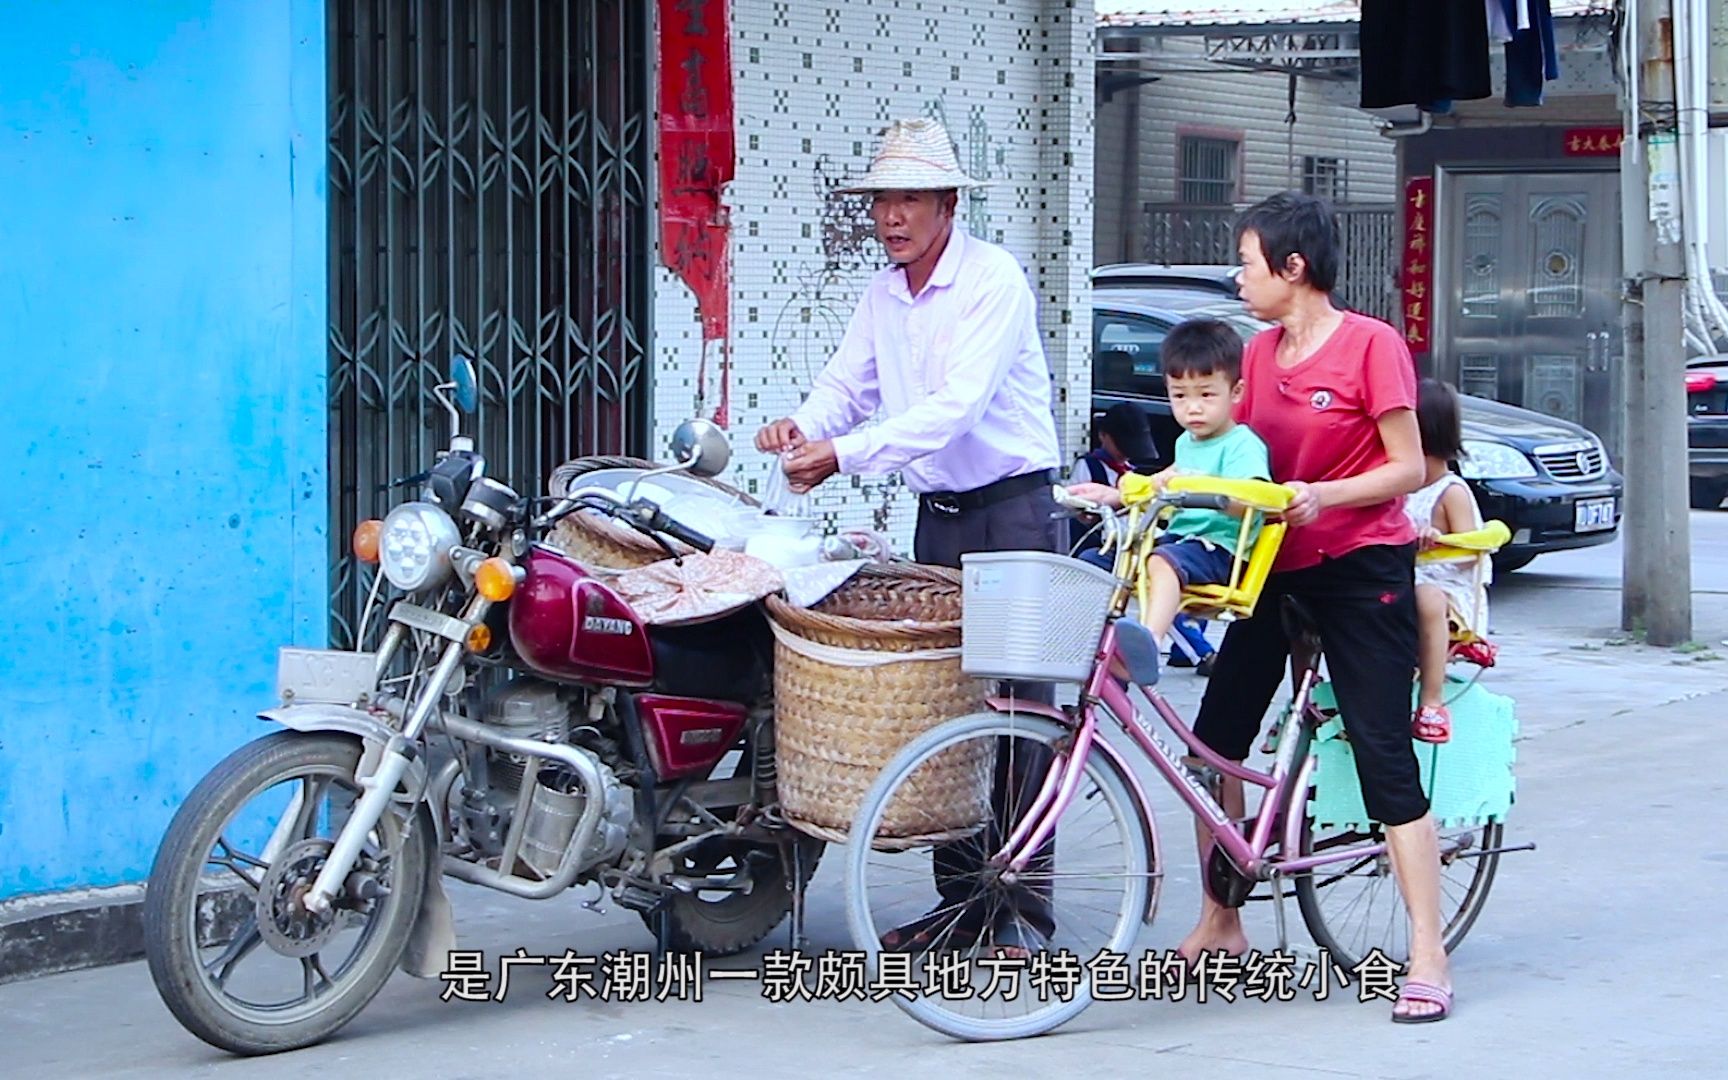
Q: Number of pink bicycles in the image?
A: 1